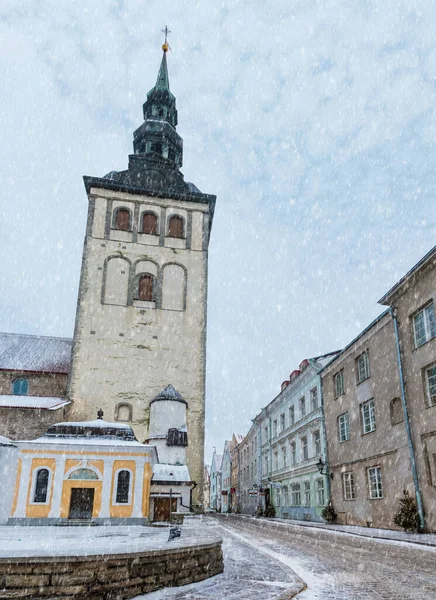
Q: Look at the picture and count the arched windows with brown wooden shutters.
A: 4